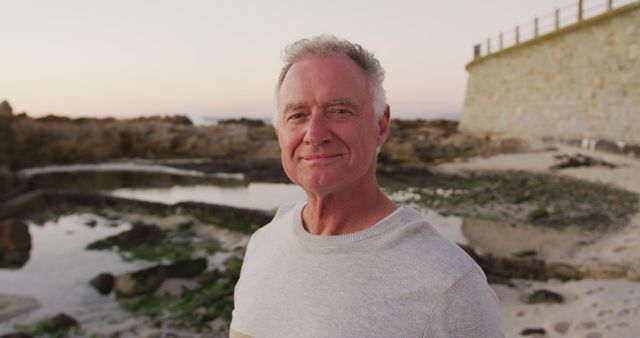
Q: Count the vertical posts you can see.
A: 8